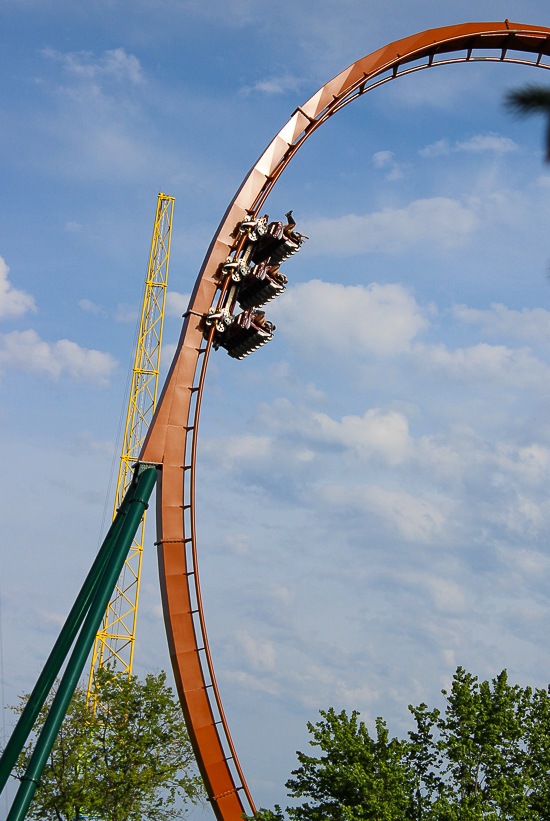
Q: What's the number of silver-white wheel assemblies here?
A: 3